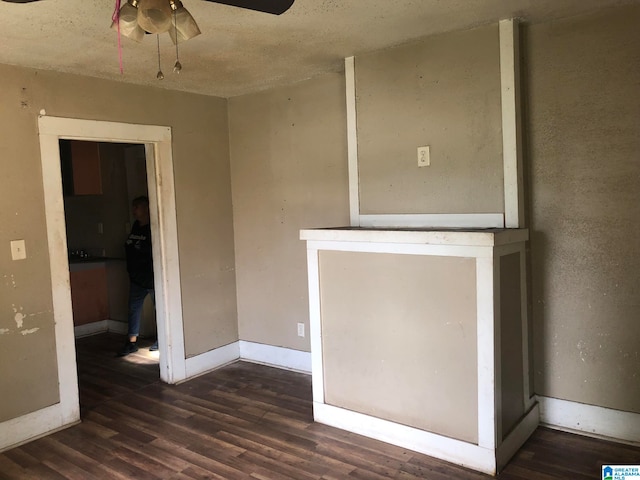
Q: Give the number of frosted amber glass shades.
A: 3